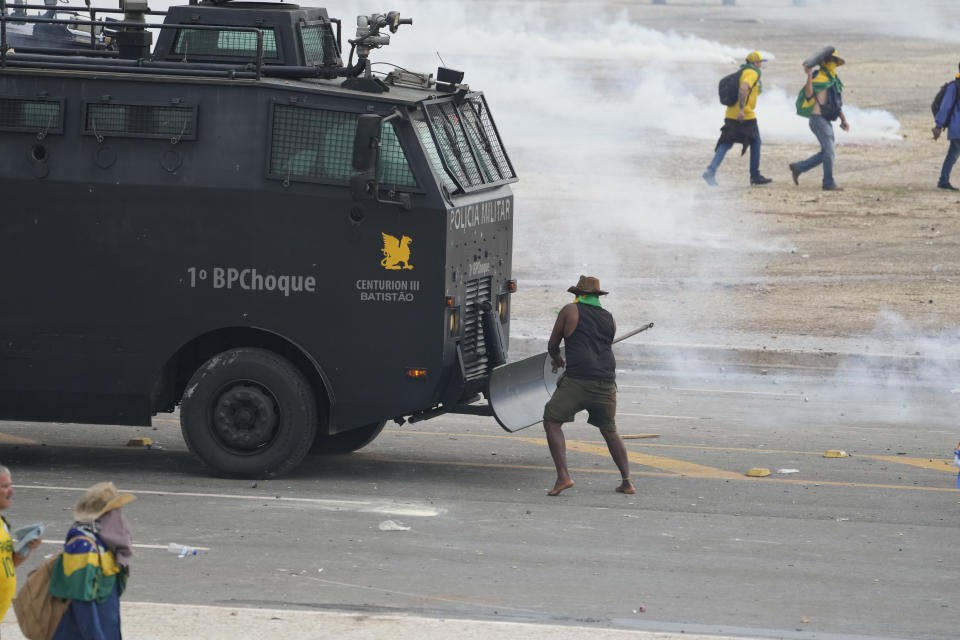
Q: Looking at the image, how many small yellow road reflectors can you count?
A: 3